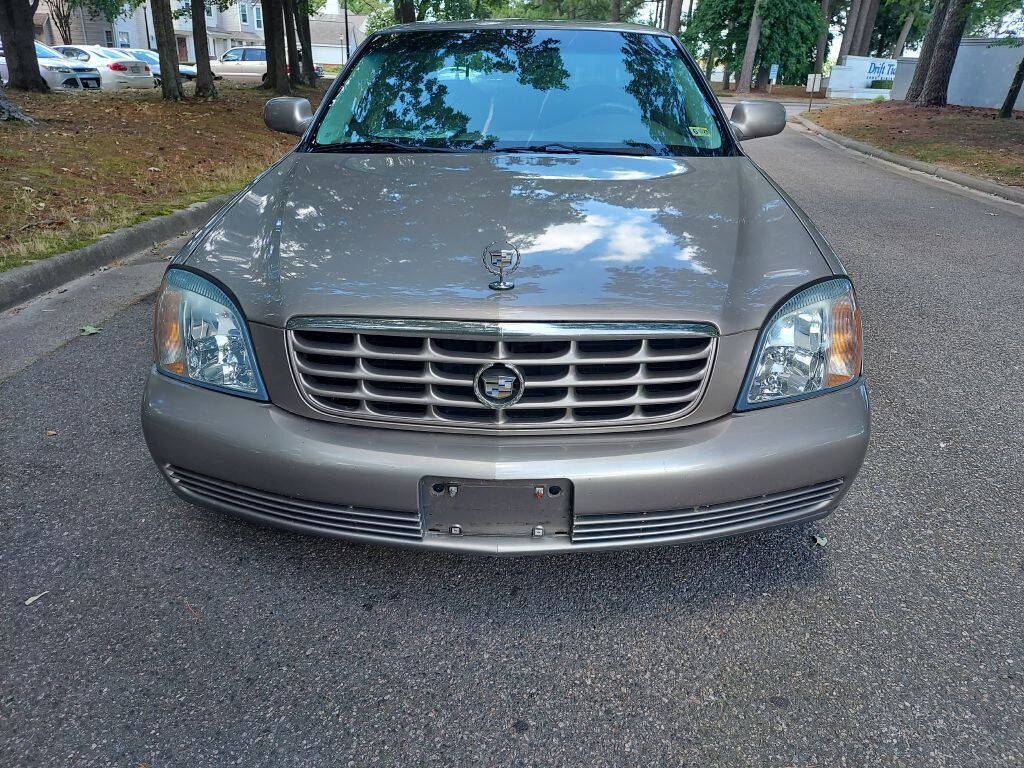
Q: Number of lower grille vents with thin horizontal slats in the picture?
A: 2